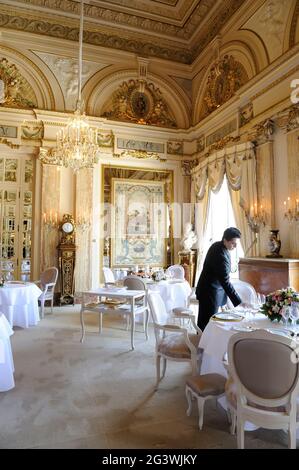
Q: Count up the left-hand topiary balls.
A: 0